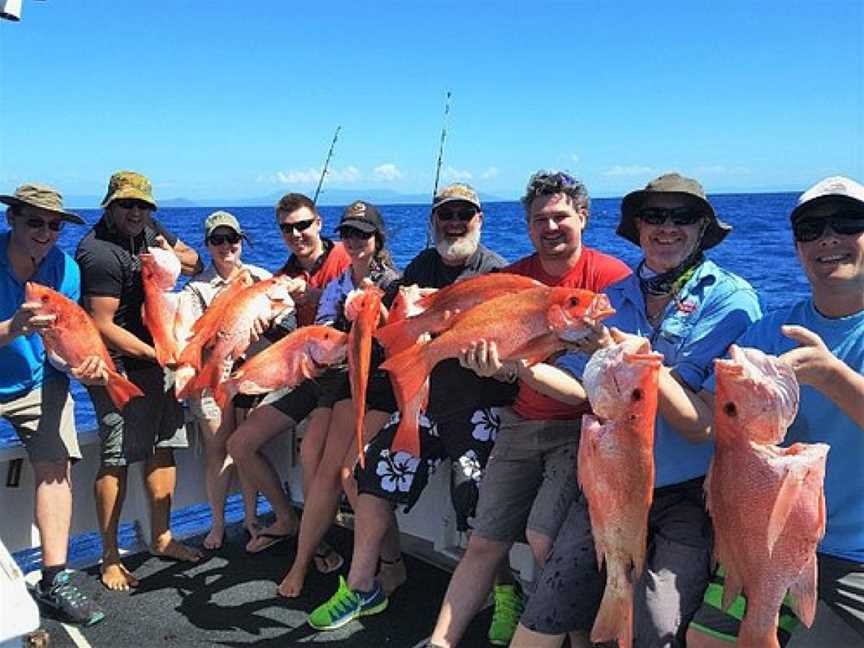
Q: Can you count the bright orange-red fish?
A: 11